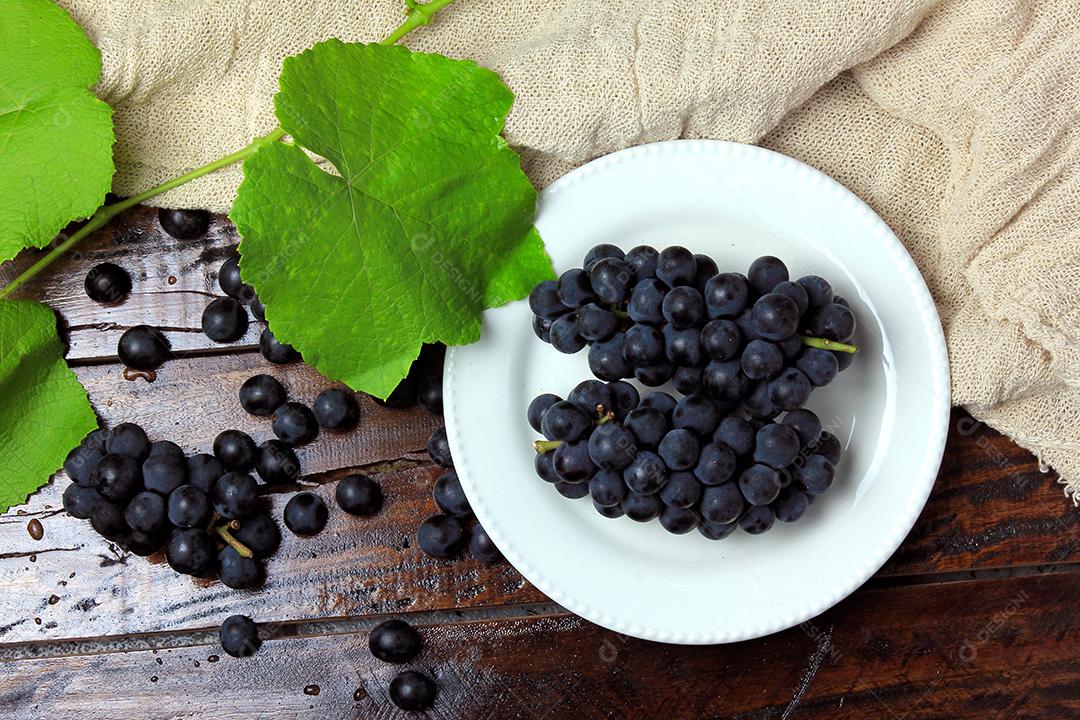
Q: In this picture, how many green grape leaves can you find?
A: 3